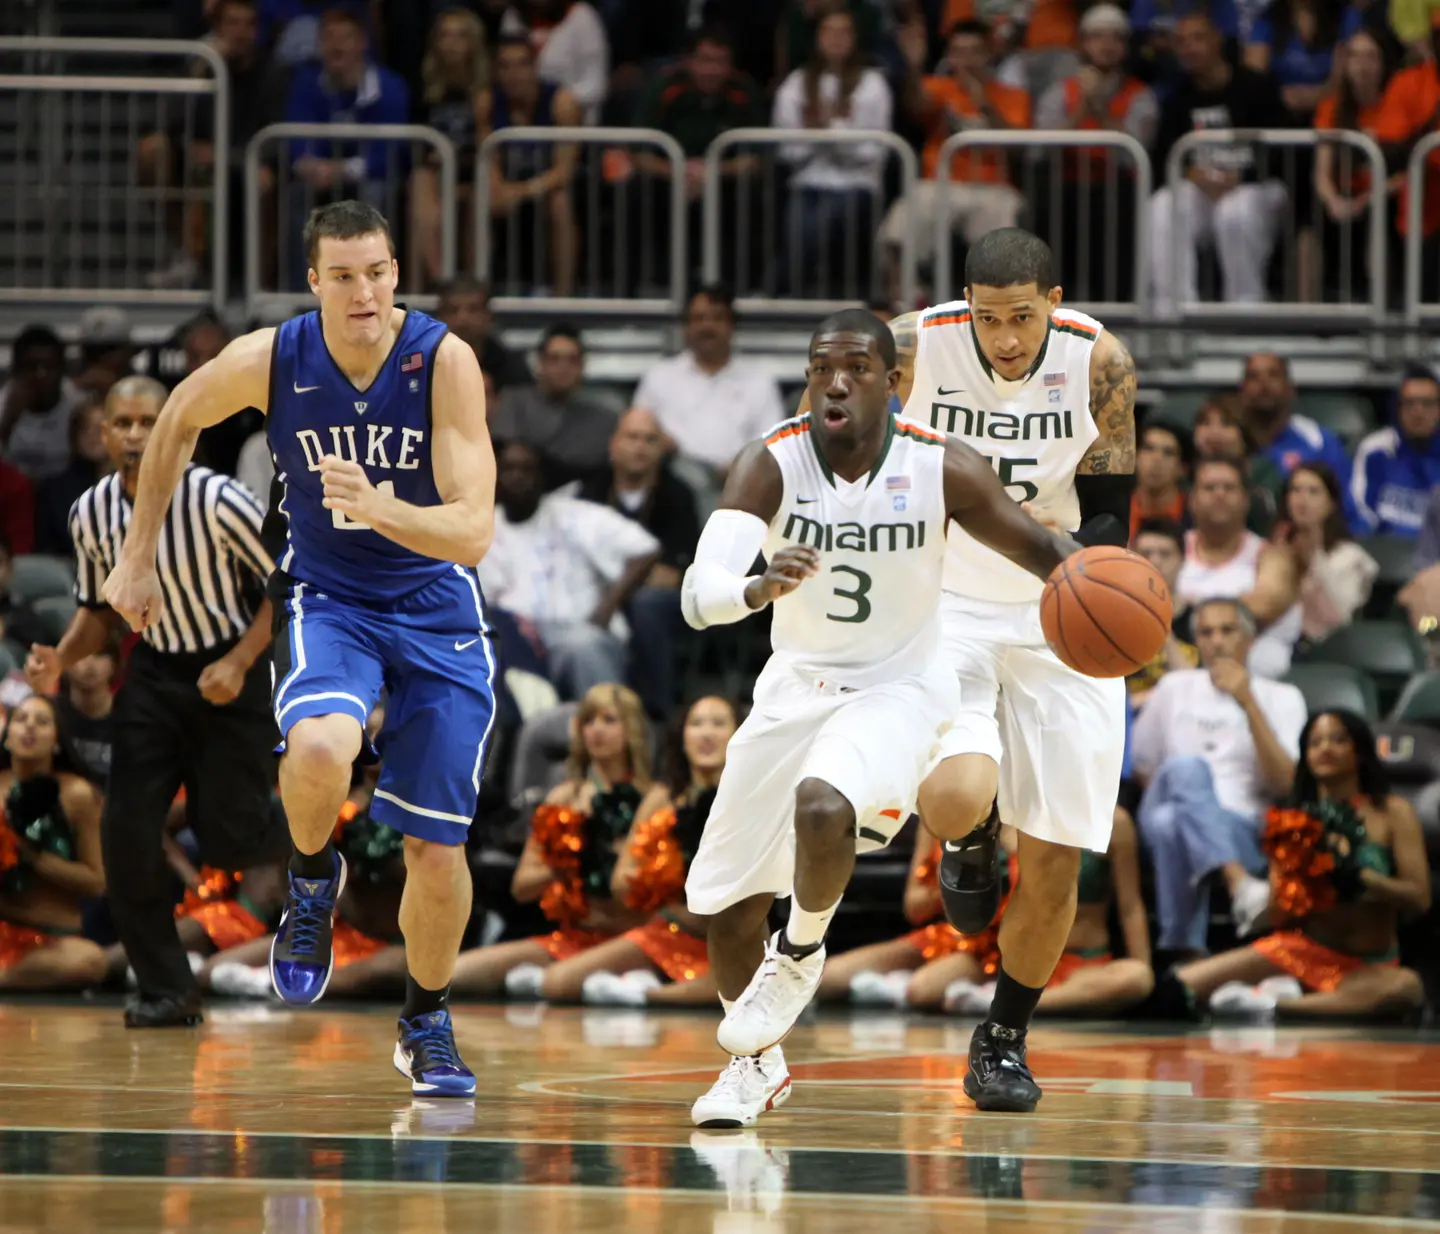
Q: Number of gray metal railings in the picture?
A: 7